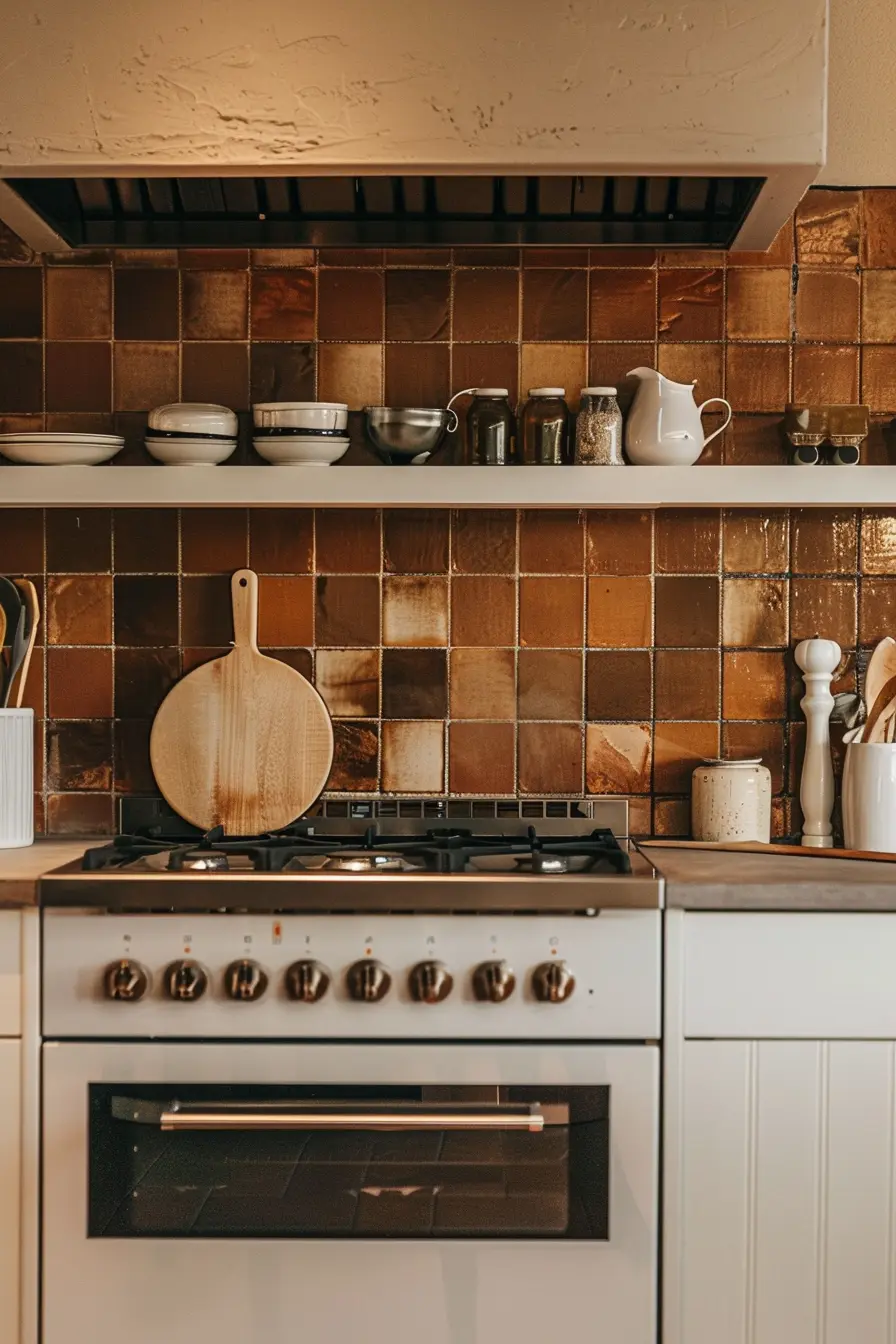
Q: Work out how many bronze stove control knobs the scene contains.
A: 8